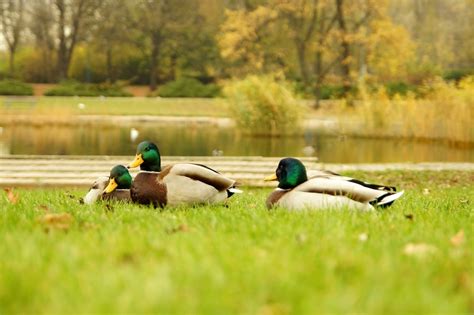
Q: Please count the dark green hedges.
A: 3